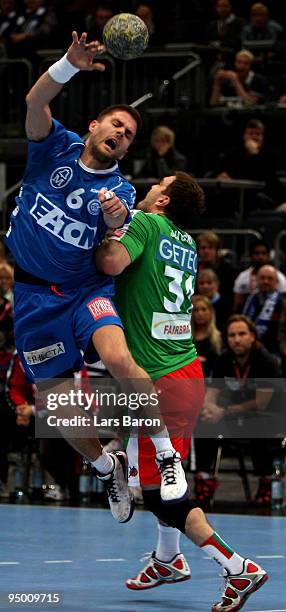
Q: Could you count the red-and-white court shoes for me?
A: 2